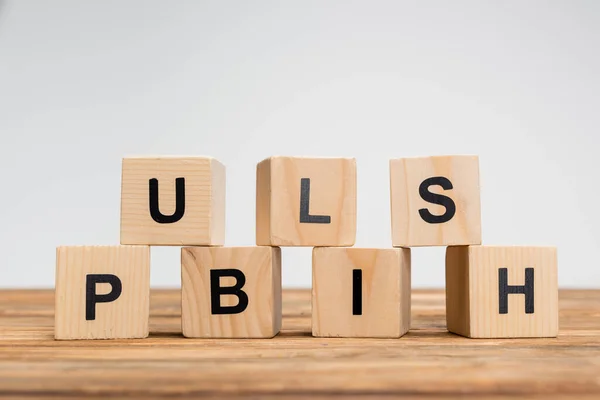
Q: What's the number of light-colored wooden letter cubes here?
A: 7